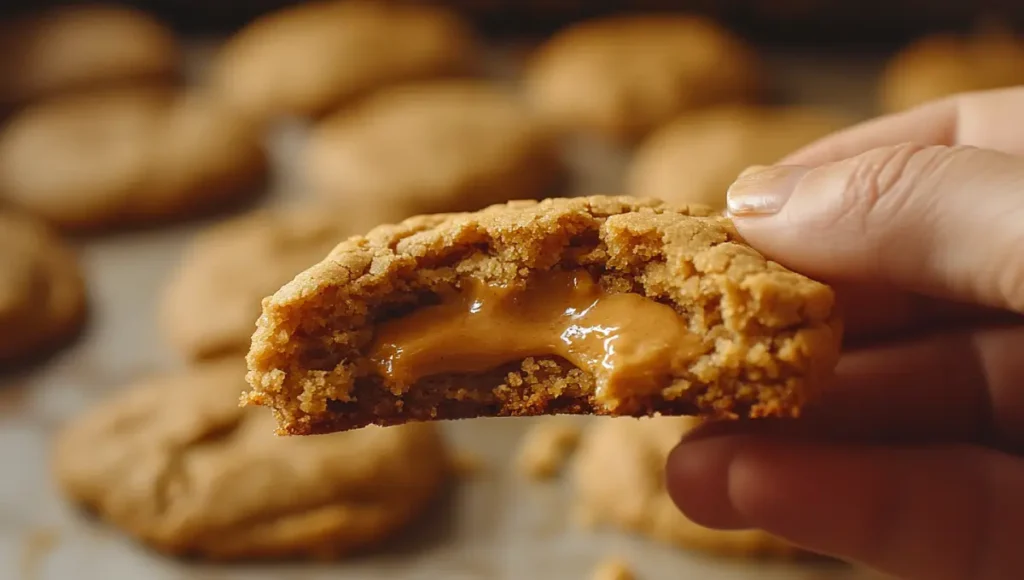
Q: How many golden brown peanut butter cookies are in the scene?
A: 12